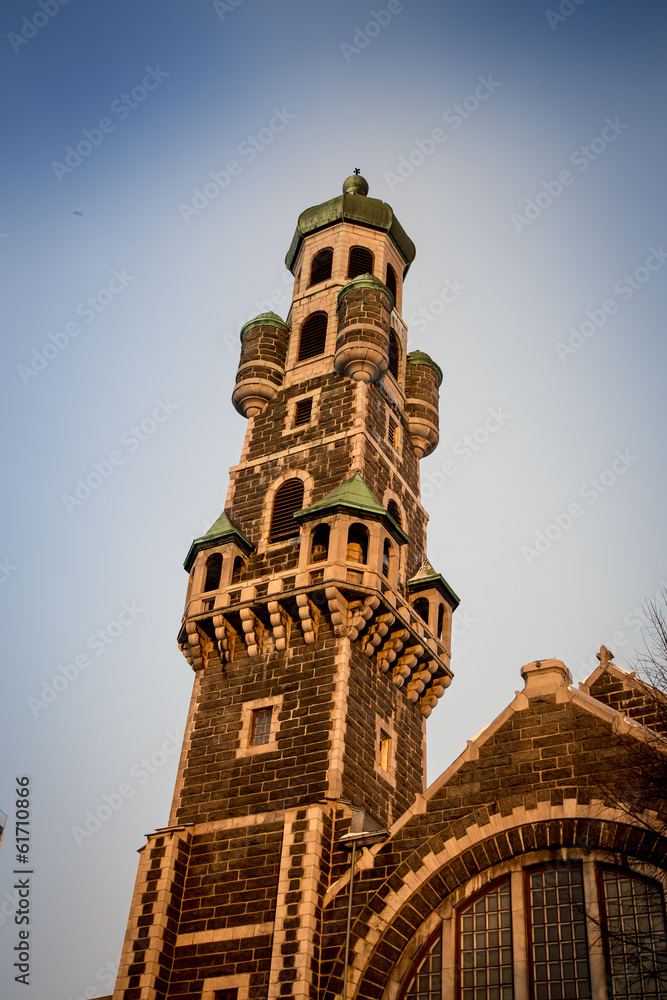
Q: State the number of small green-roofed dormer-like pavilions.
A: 3